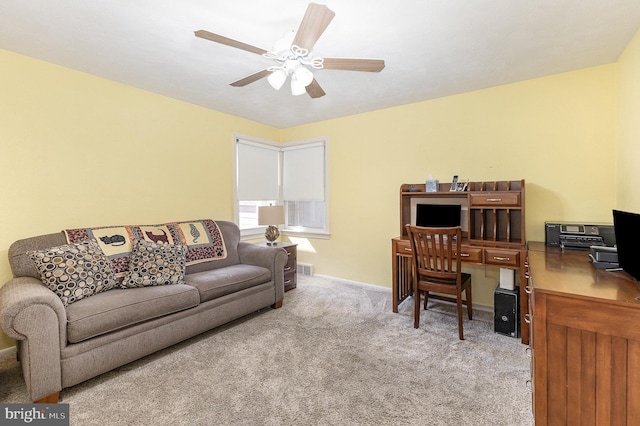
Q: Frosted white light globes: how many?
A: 3